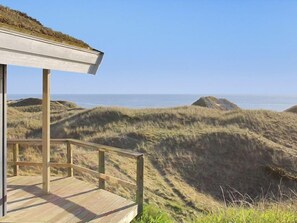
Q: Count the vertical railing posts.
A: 4